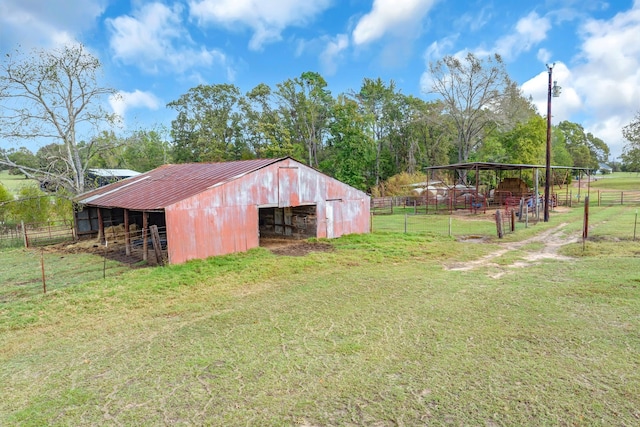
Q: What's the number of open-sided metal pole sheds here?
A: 1